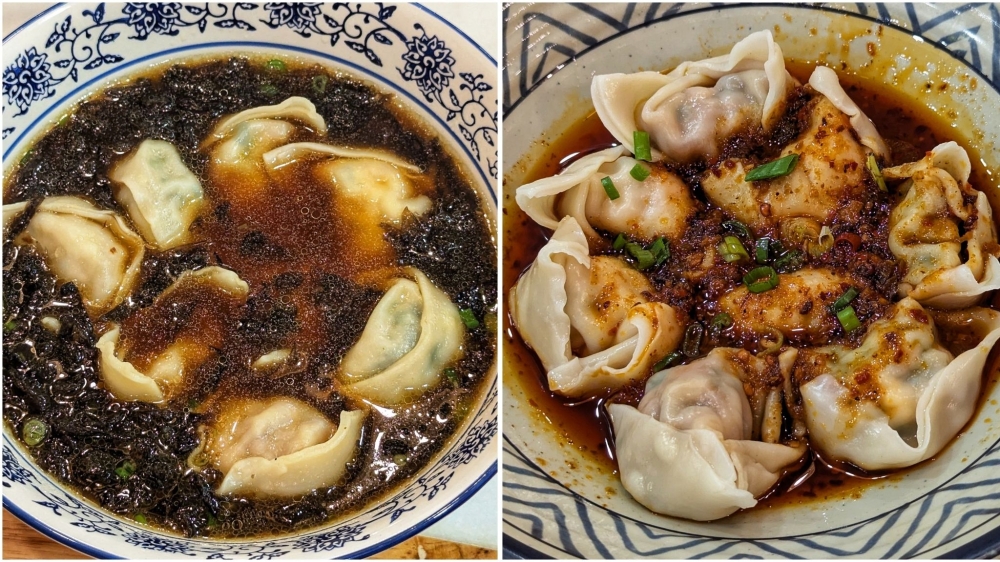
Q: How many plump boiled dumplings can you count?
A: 15